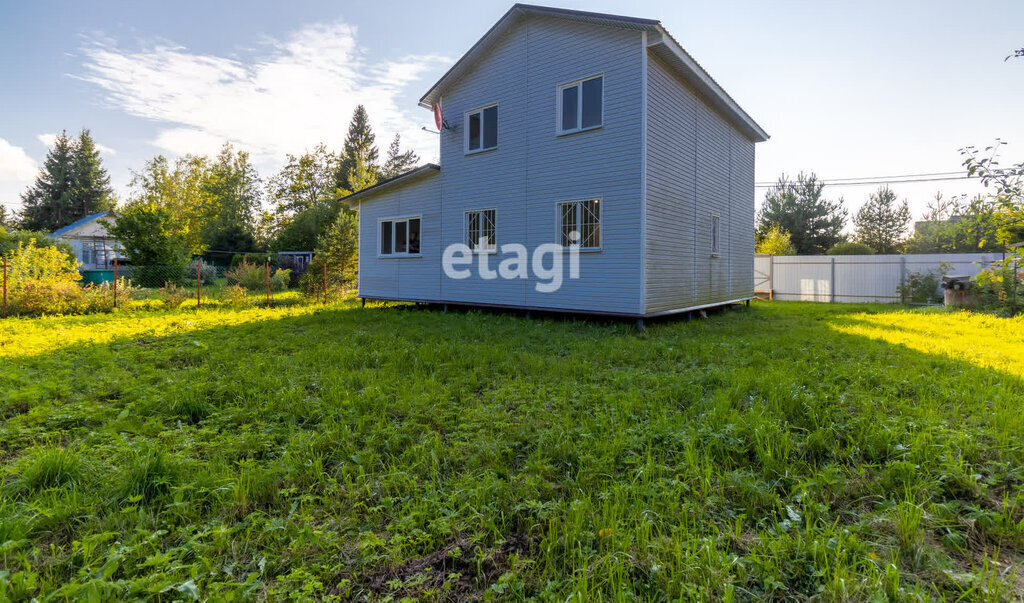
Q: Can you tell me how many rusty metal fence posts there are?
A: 5